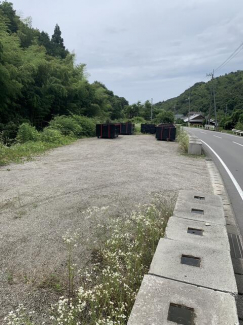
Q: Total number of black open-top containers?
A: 4